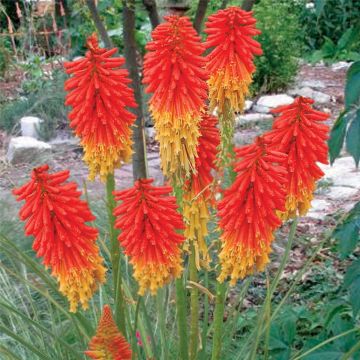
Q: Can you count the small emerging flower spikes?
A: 1